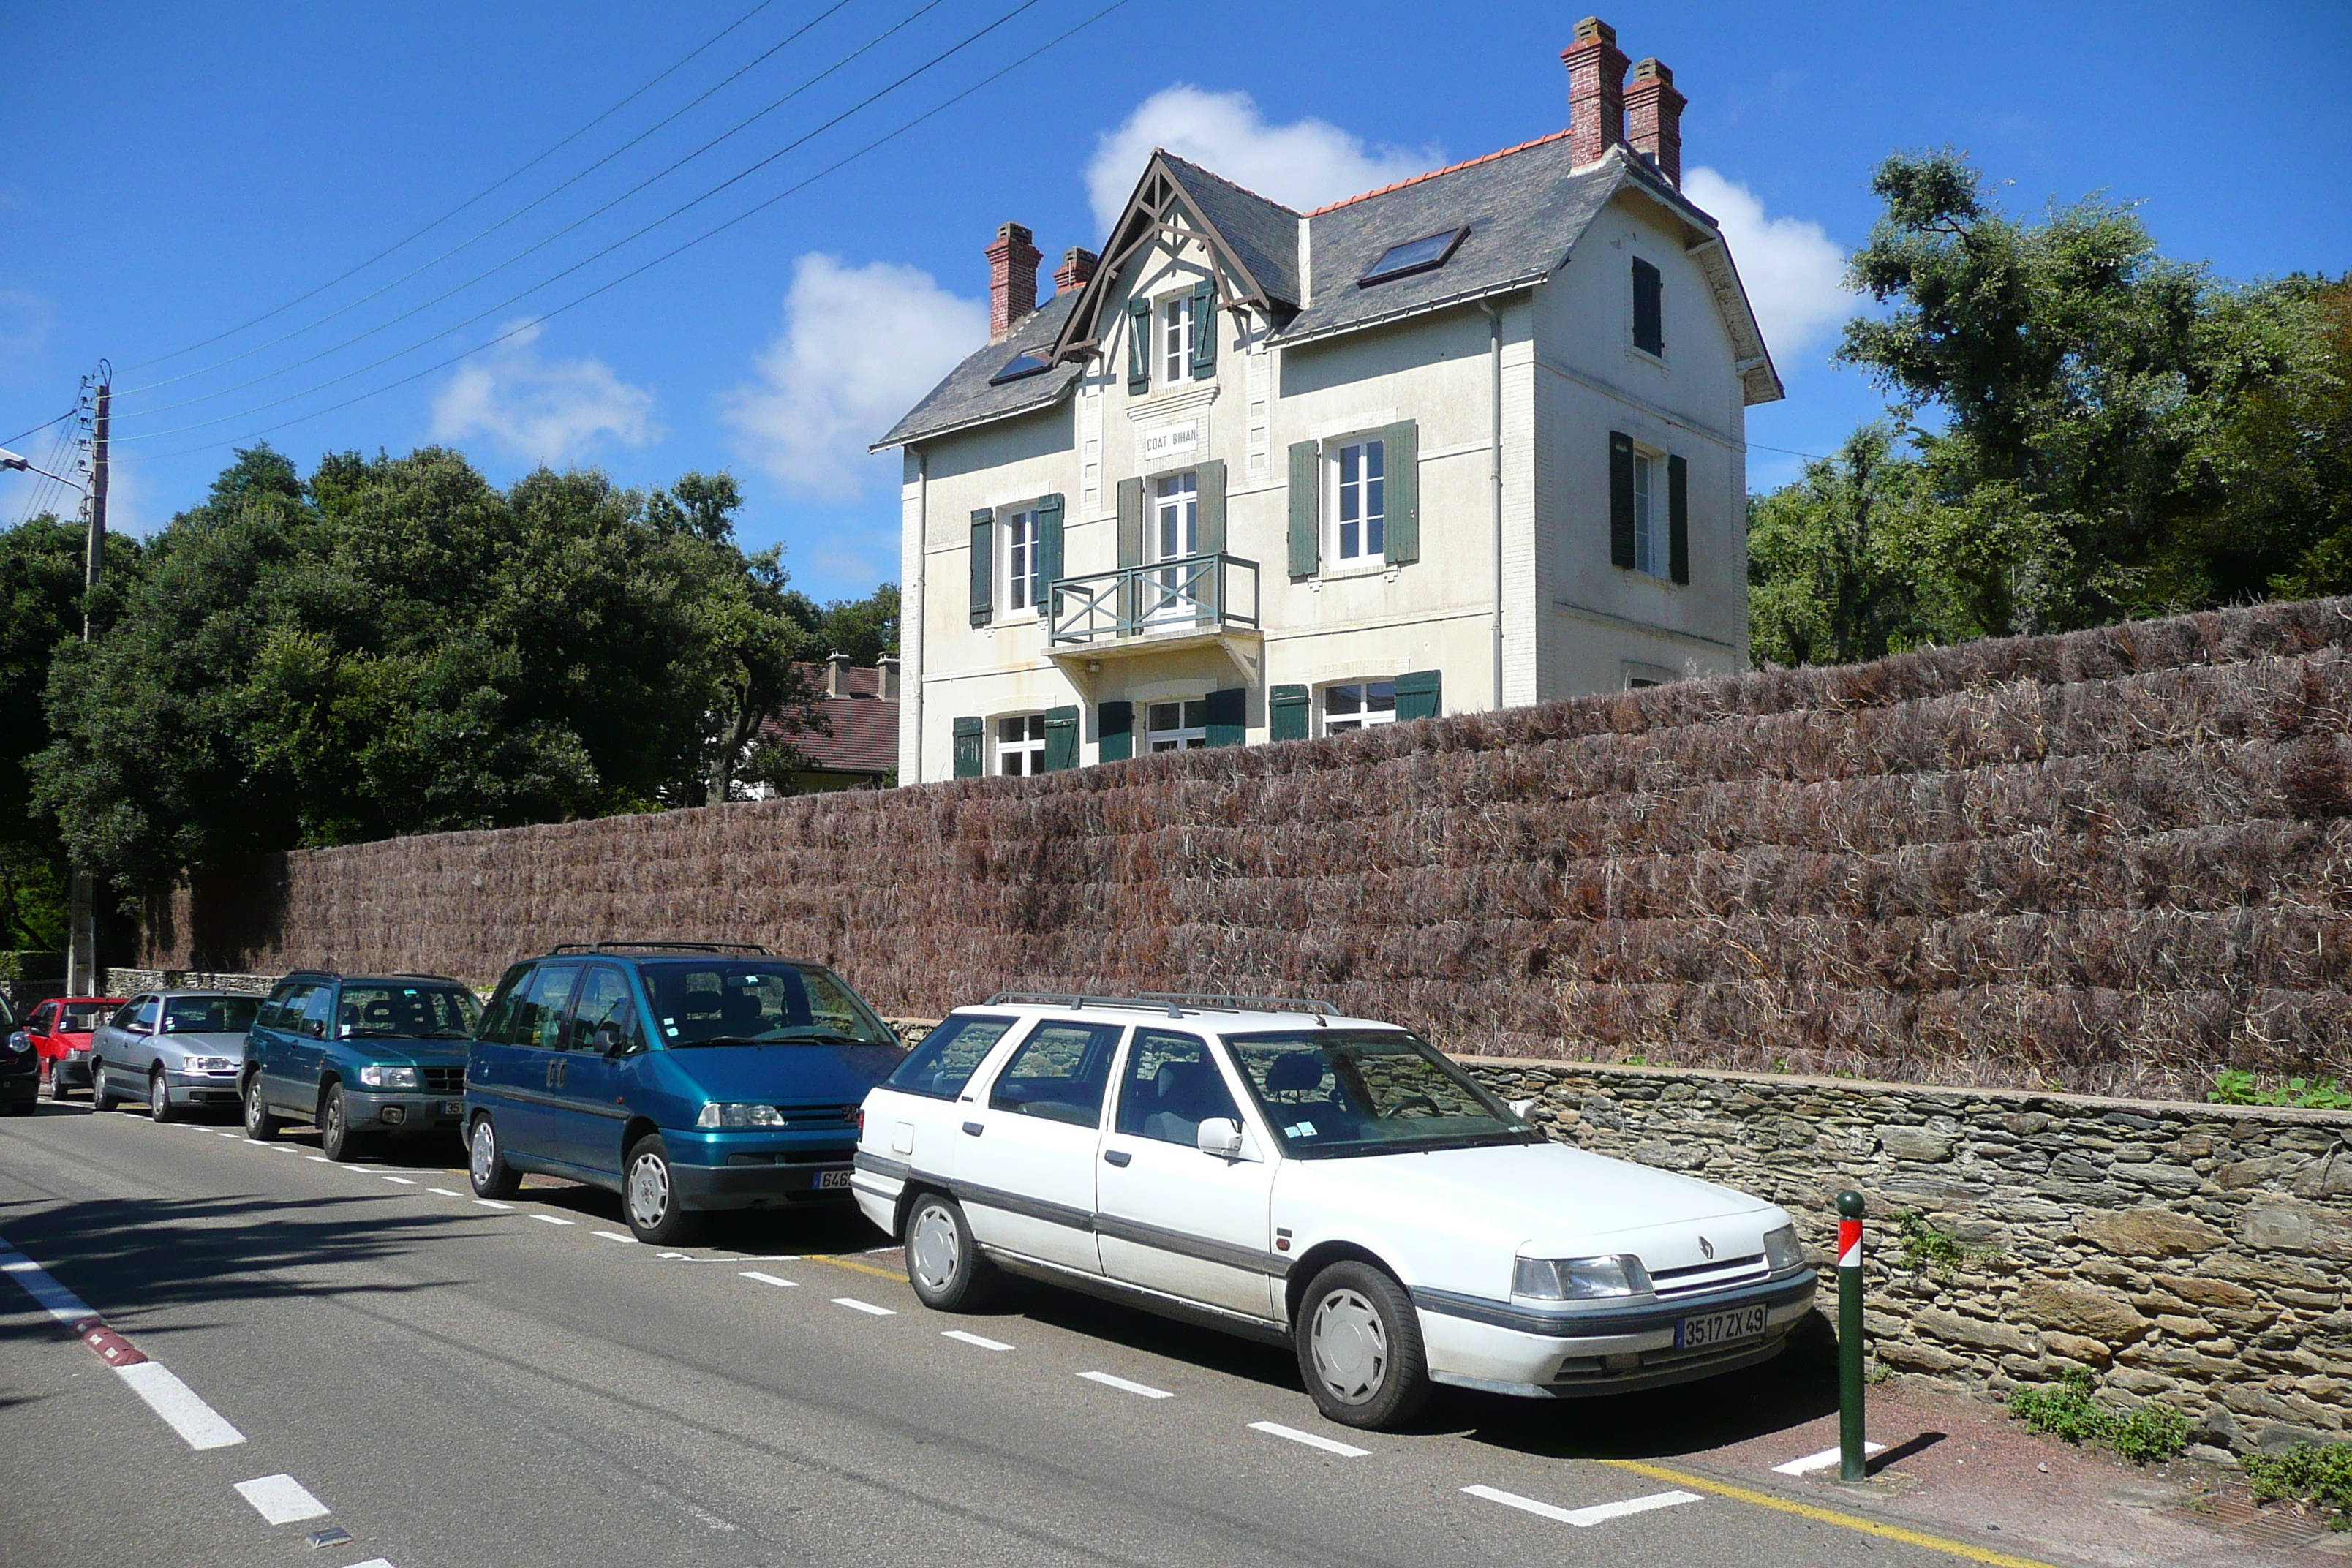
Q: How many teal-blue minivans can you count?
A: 1